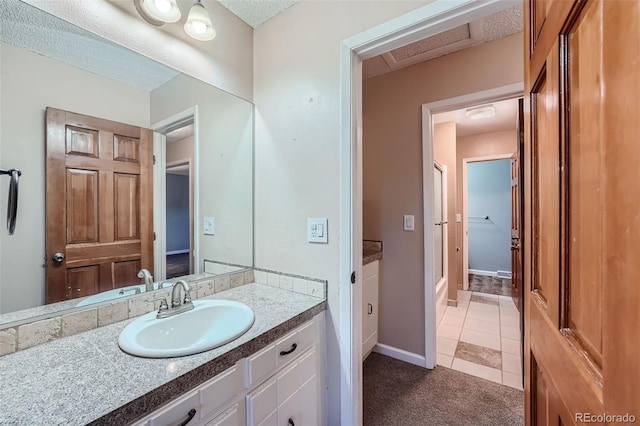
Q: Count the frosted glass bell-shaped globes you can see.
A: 2